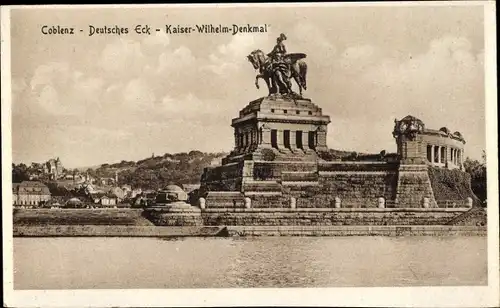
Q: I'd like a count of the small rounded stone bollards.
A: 7